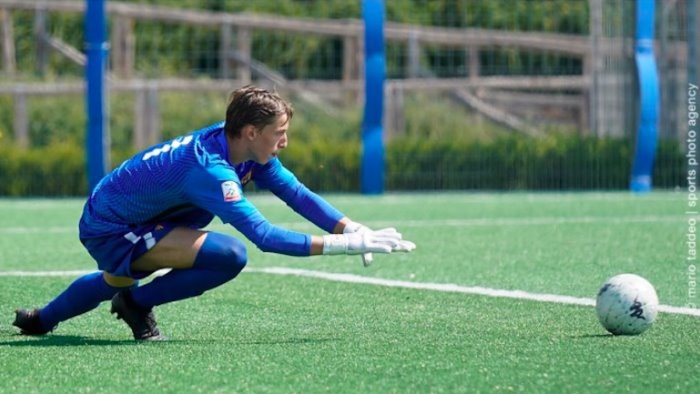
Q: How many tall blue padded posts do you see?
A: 3